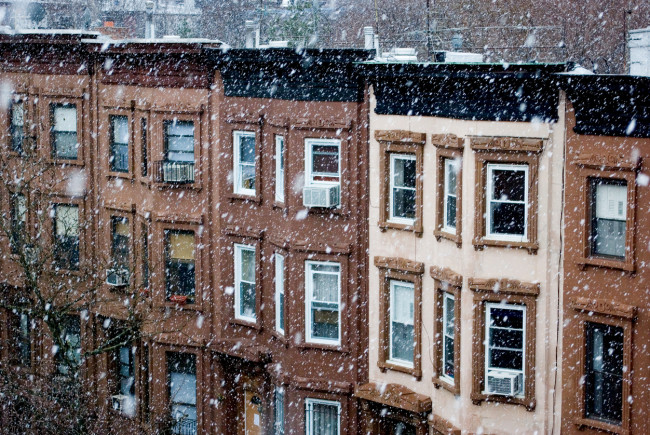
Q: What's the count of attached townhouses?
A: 5